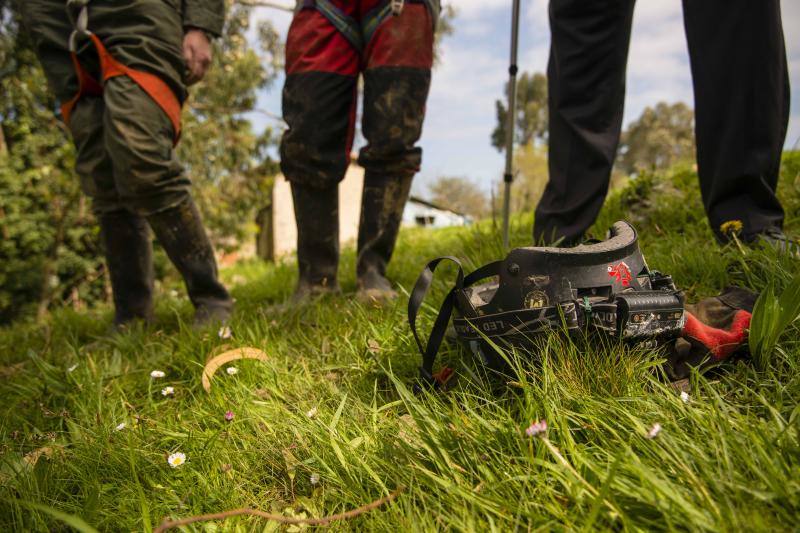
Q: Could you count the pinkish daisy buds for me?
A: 3